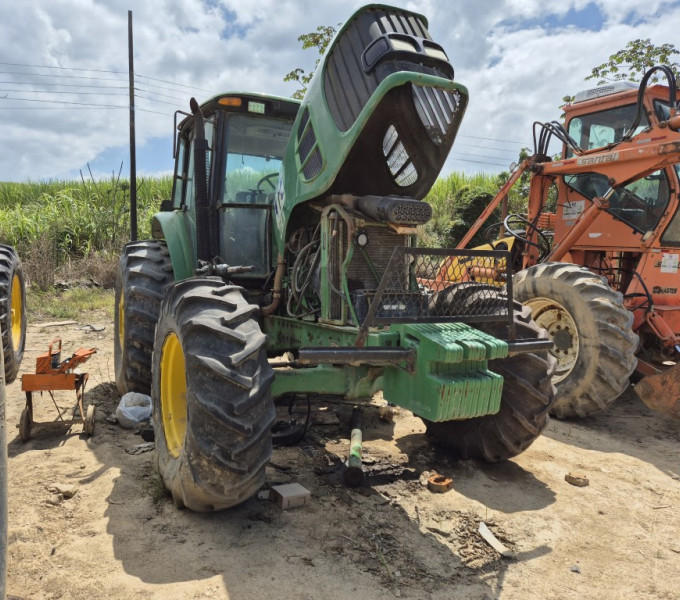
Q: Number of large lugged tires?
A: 5